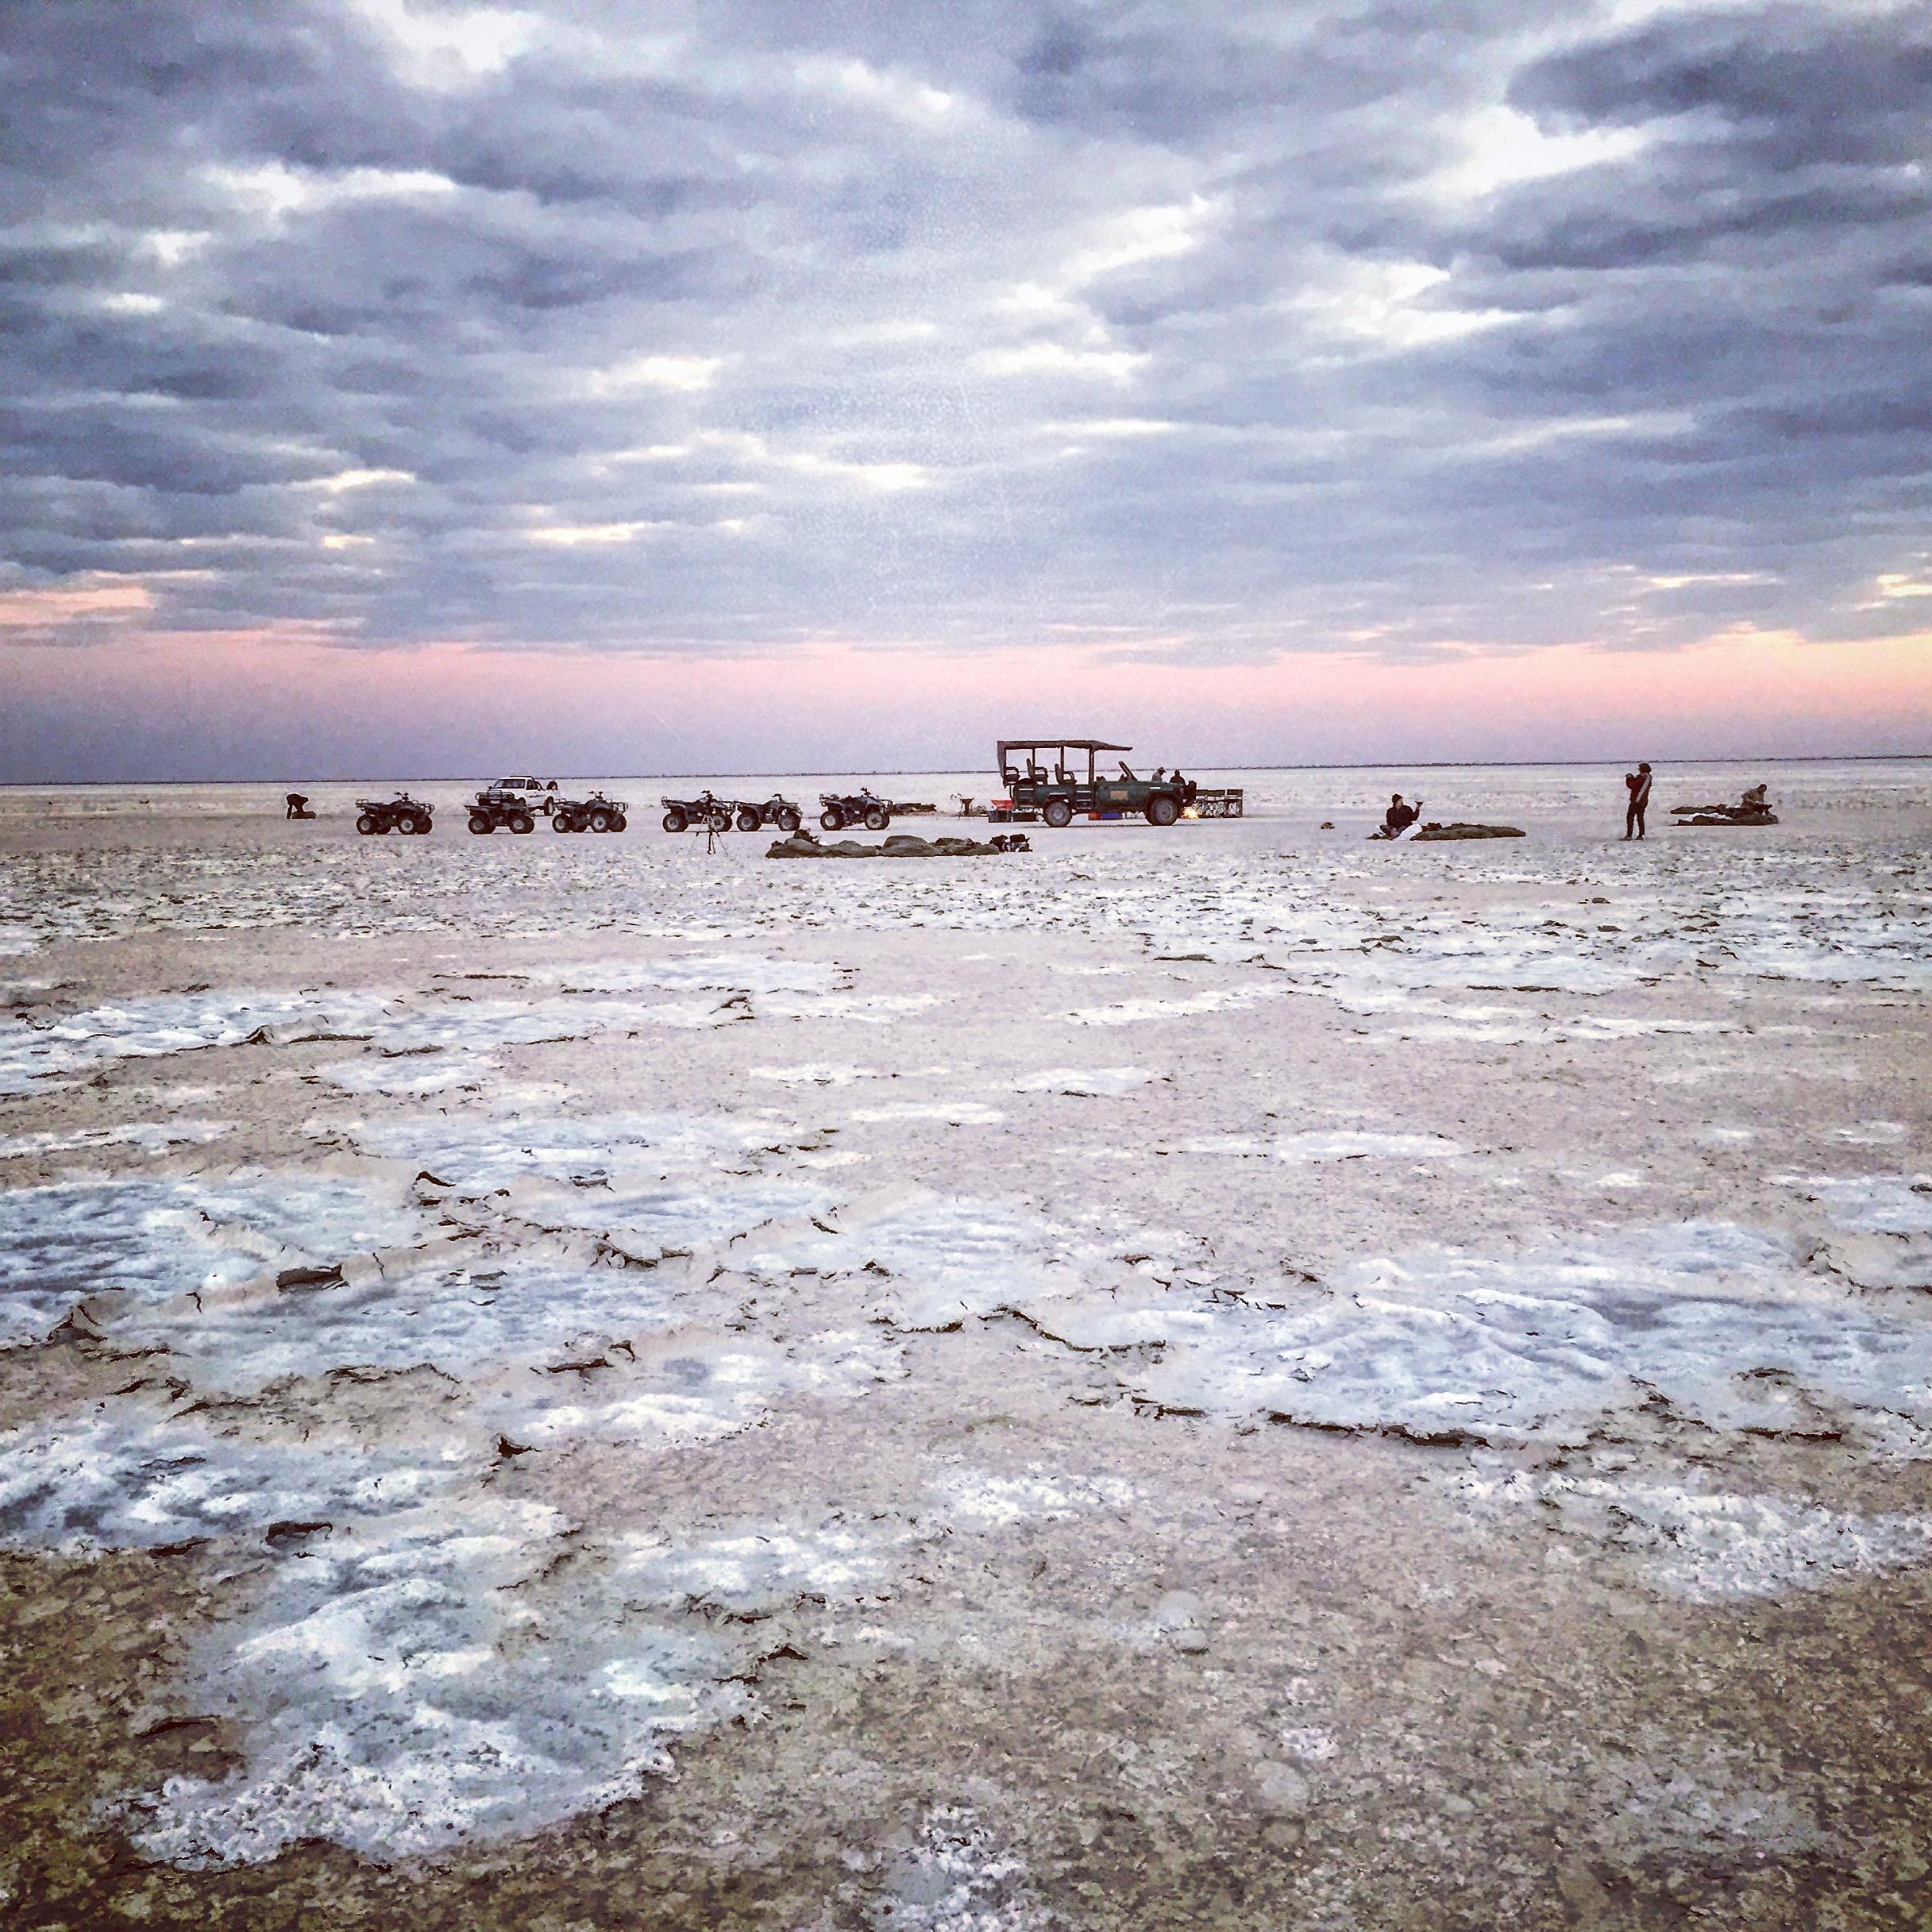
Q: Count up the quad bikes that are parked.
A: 6